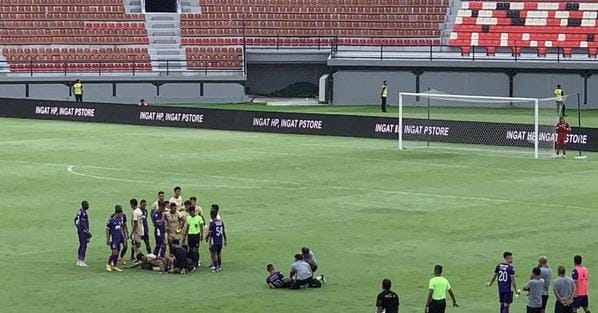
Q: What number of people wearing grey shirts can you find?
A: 5